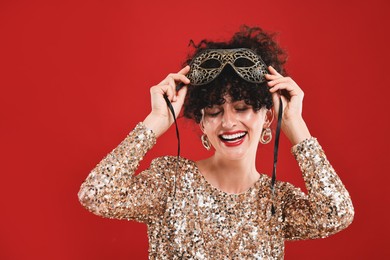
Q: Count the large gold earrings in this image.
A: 2